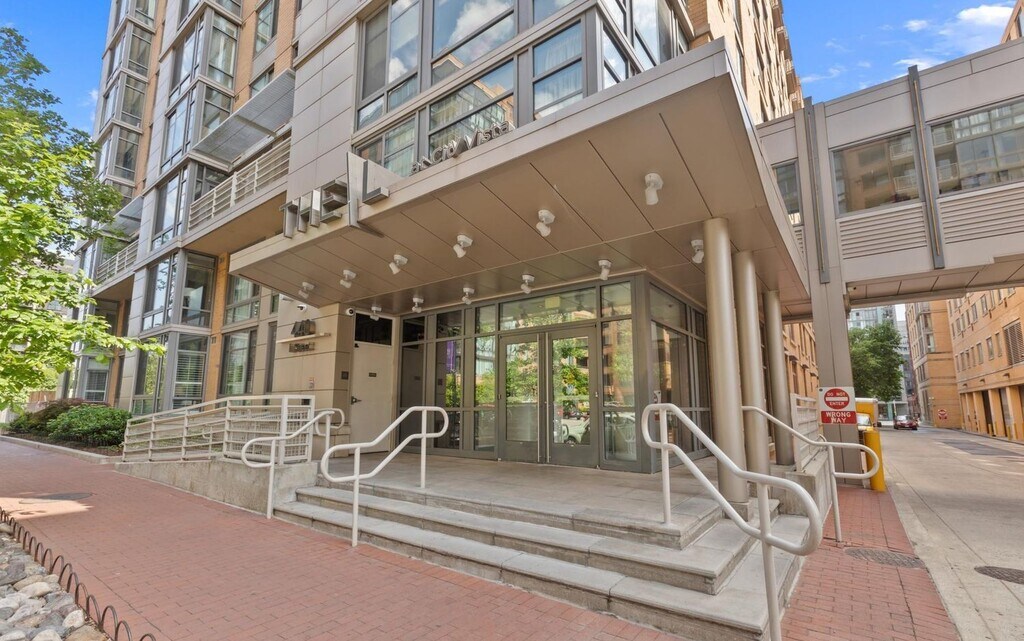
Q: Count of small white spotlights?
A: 12